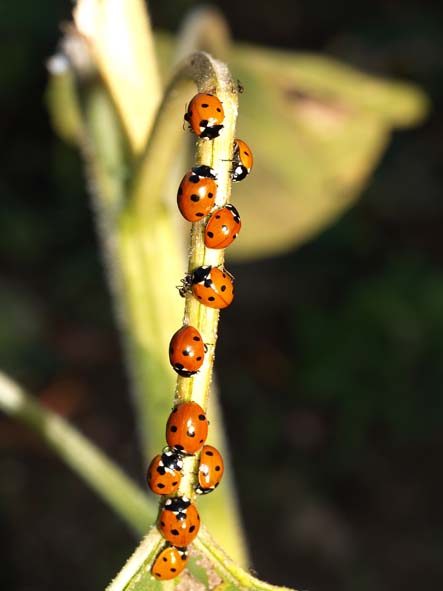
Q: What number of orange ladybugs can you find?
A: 11